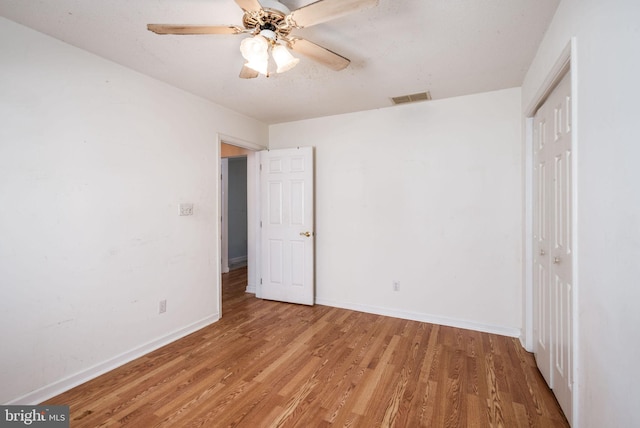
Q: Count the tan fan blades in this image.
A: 5